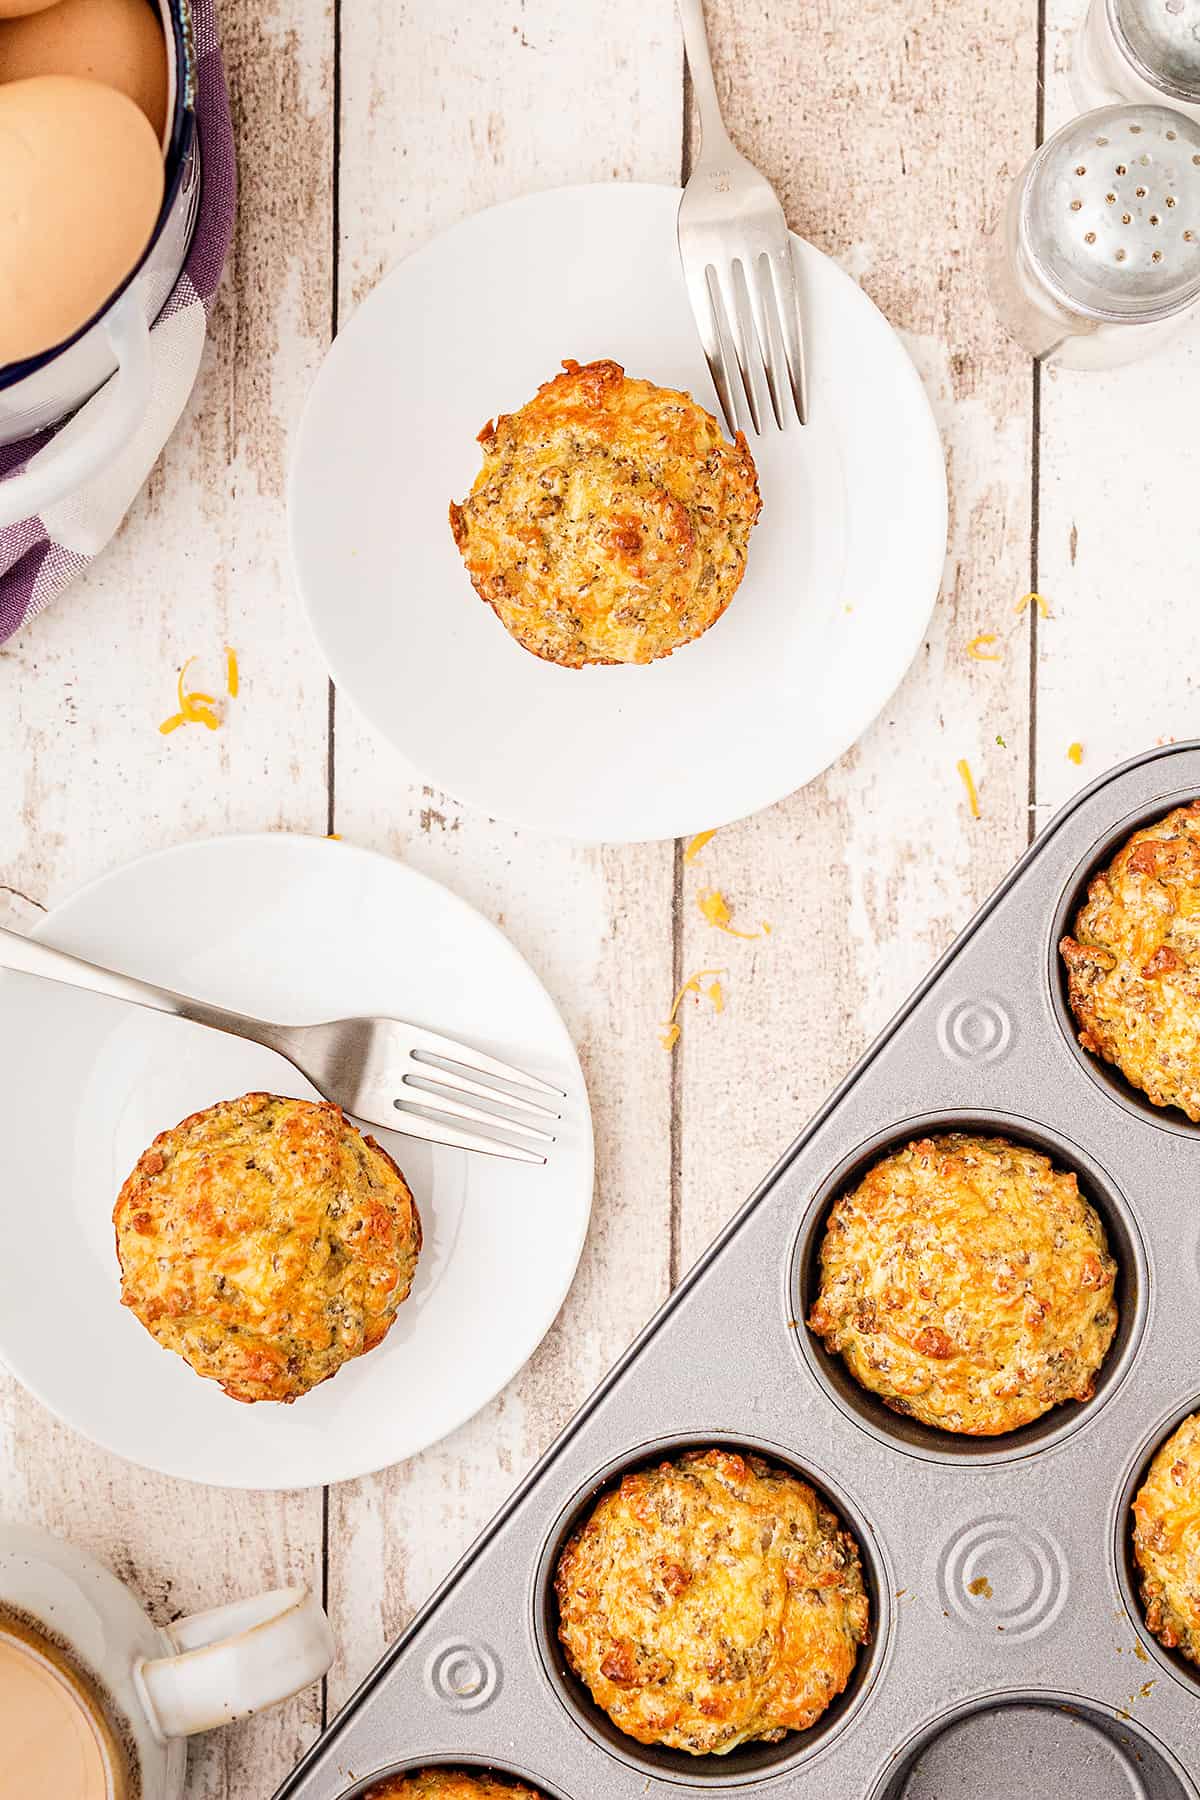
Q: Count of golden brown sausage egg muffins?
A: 7